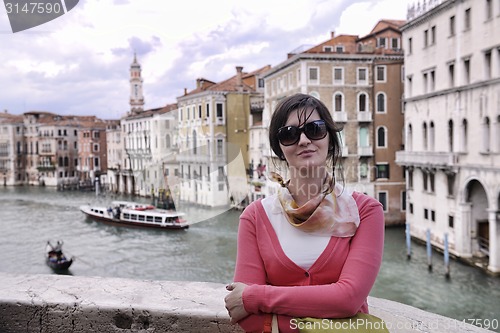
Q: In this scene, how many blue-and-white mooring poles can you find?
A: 3